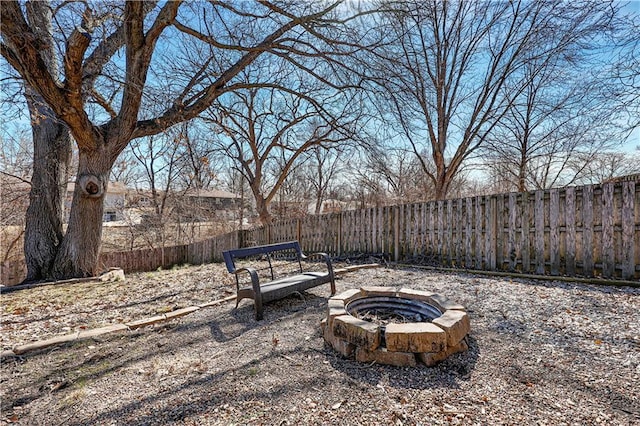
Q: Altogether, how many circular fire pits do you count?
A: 1